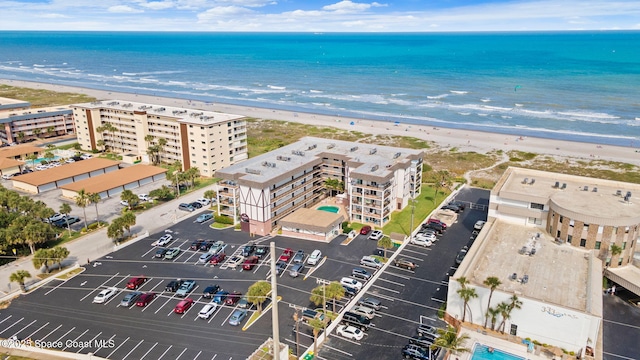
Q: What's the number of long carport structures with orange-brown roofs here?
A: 2